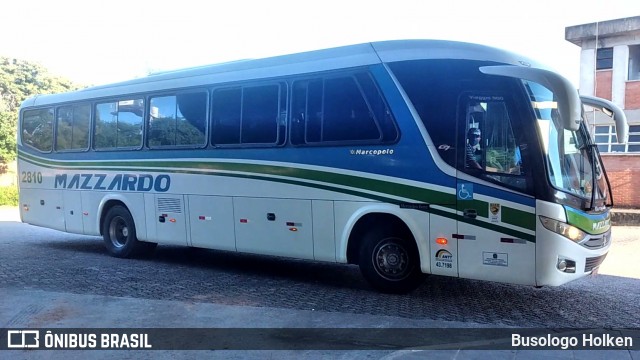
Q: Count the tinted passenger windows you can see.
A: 6